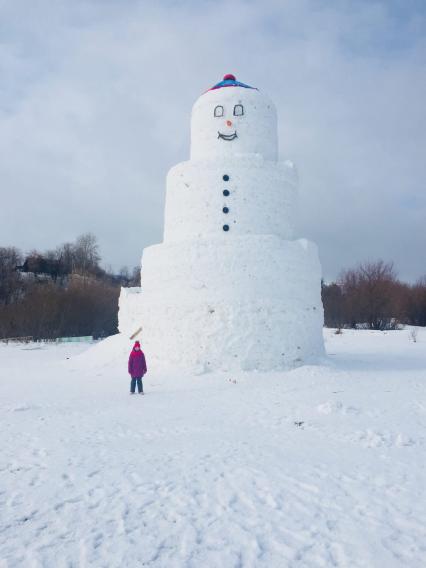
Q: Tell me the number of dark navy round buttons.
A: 4